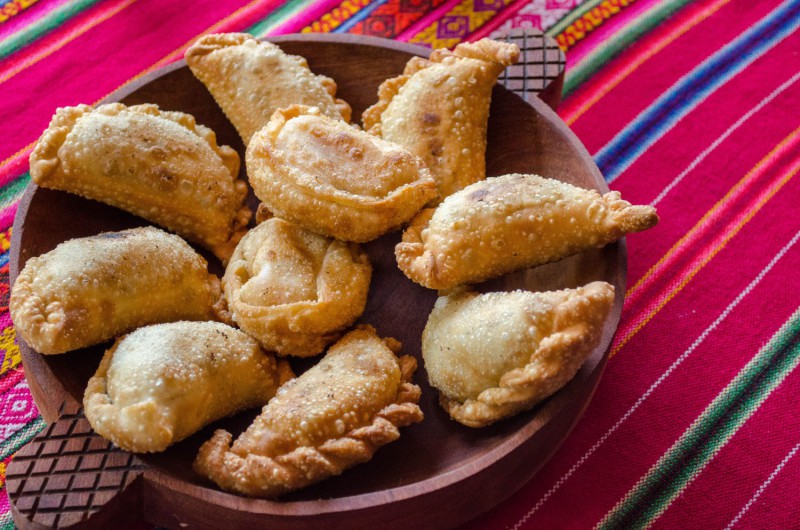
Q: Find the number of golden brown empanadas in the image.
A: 10